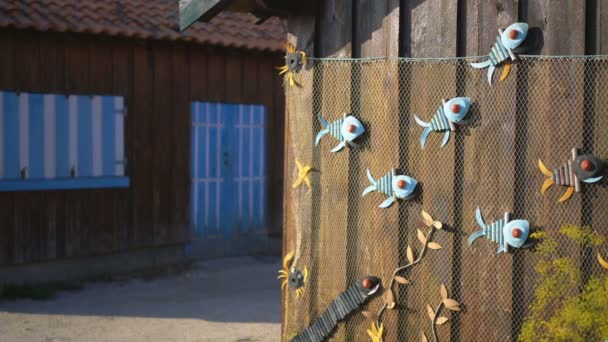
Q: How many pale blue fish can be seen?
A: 5